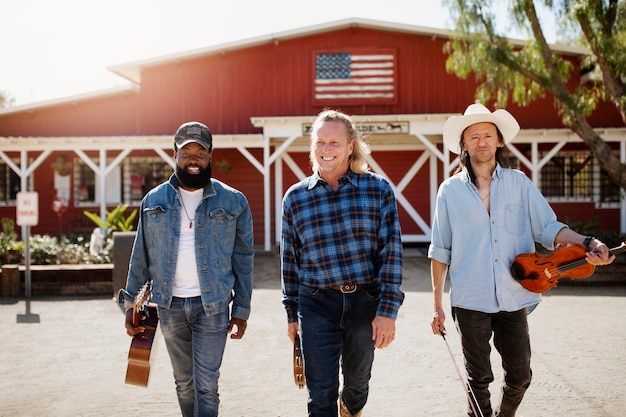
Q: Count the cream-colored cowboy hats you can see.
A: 1